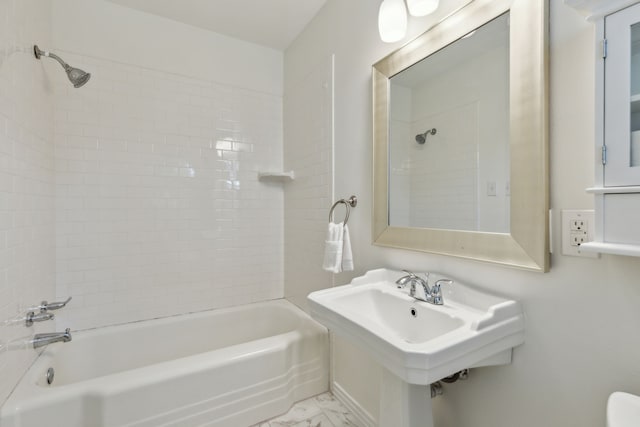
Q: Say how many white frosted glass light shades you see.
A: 2